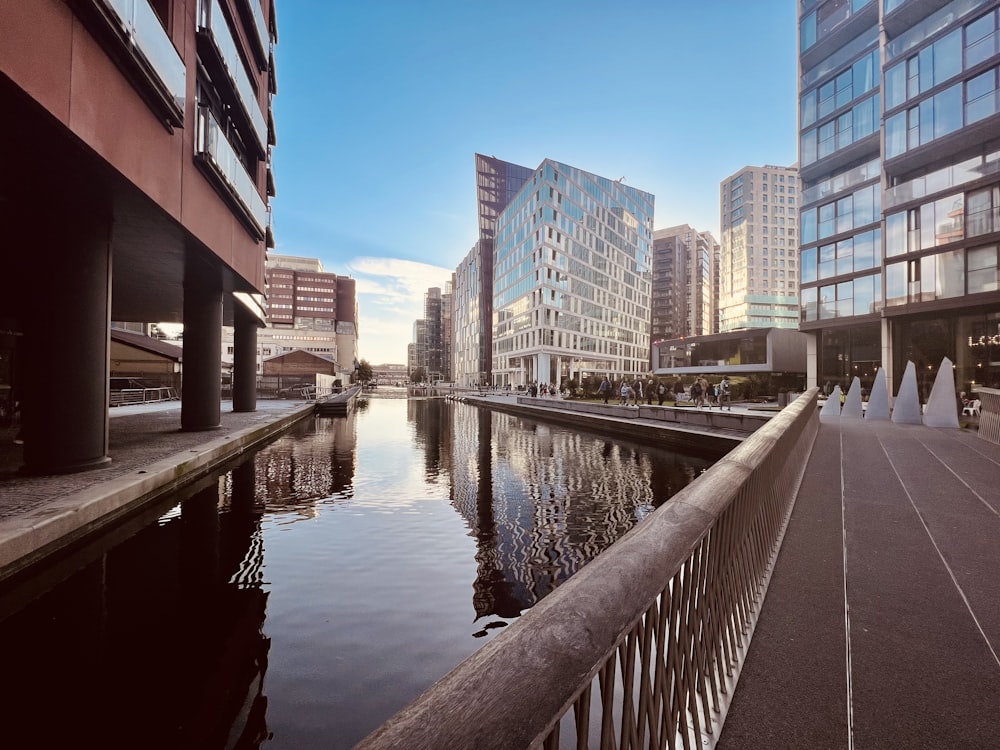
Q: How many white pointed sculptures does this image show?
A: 5